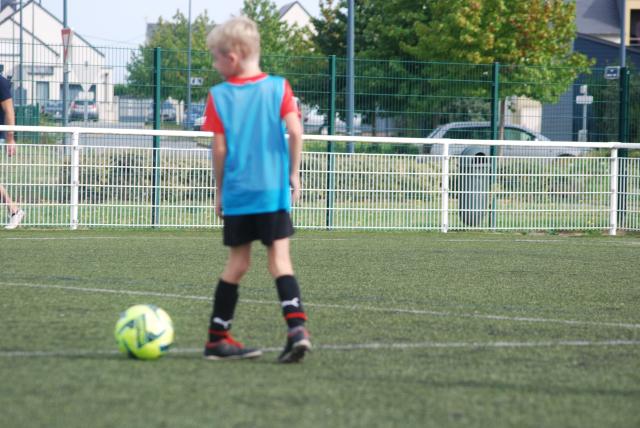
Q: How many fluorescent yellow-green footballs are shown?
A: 1